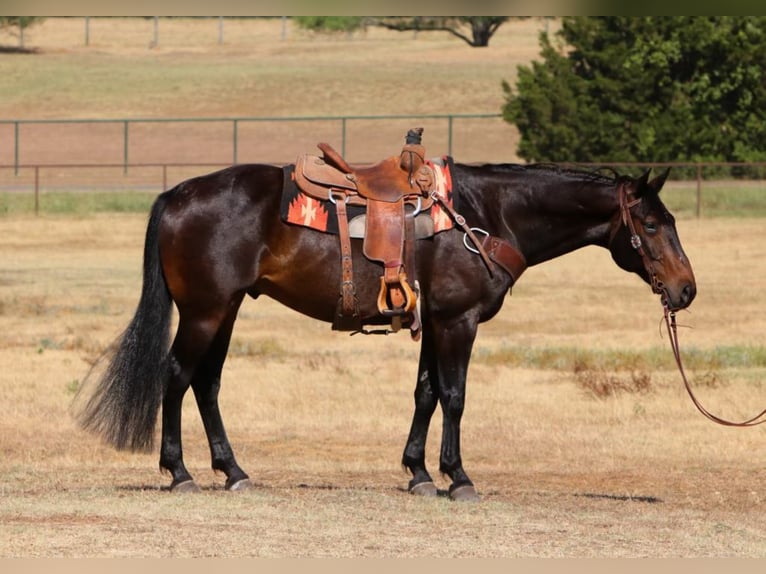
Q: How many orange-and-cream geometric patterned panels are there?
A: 2